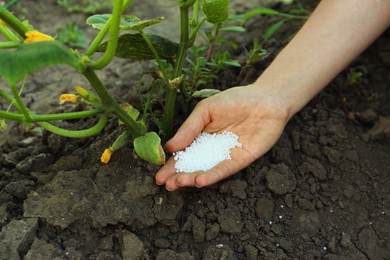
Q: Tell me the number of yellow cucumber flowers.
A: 4